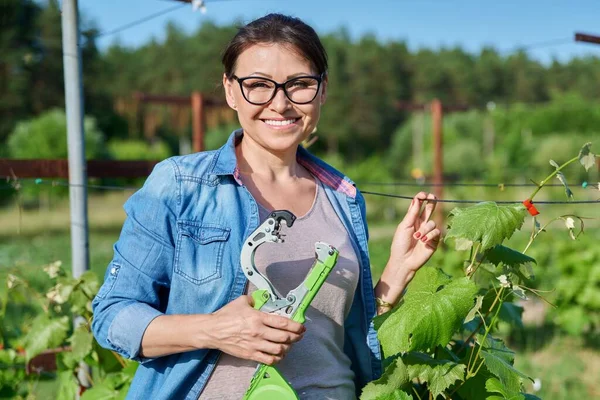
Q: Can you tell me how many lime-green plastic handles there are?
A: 2